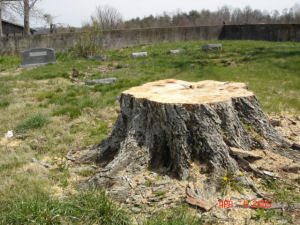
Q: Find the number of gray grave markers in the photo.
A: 6